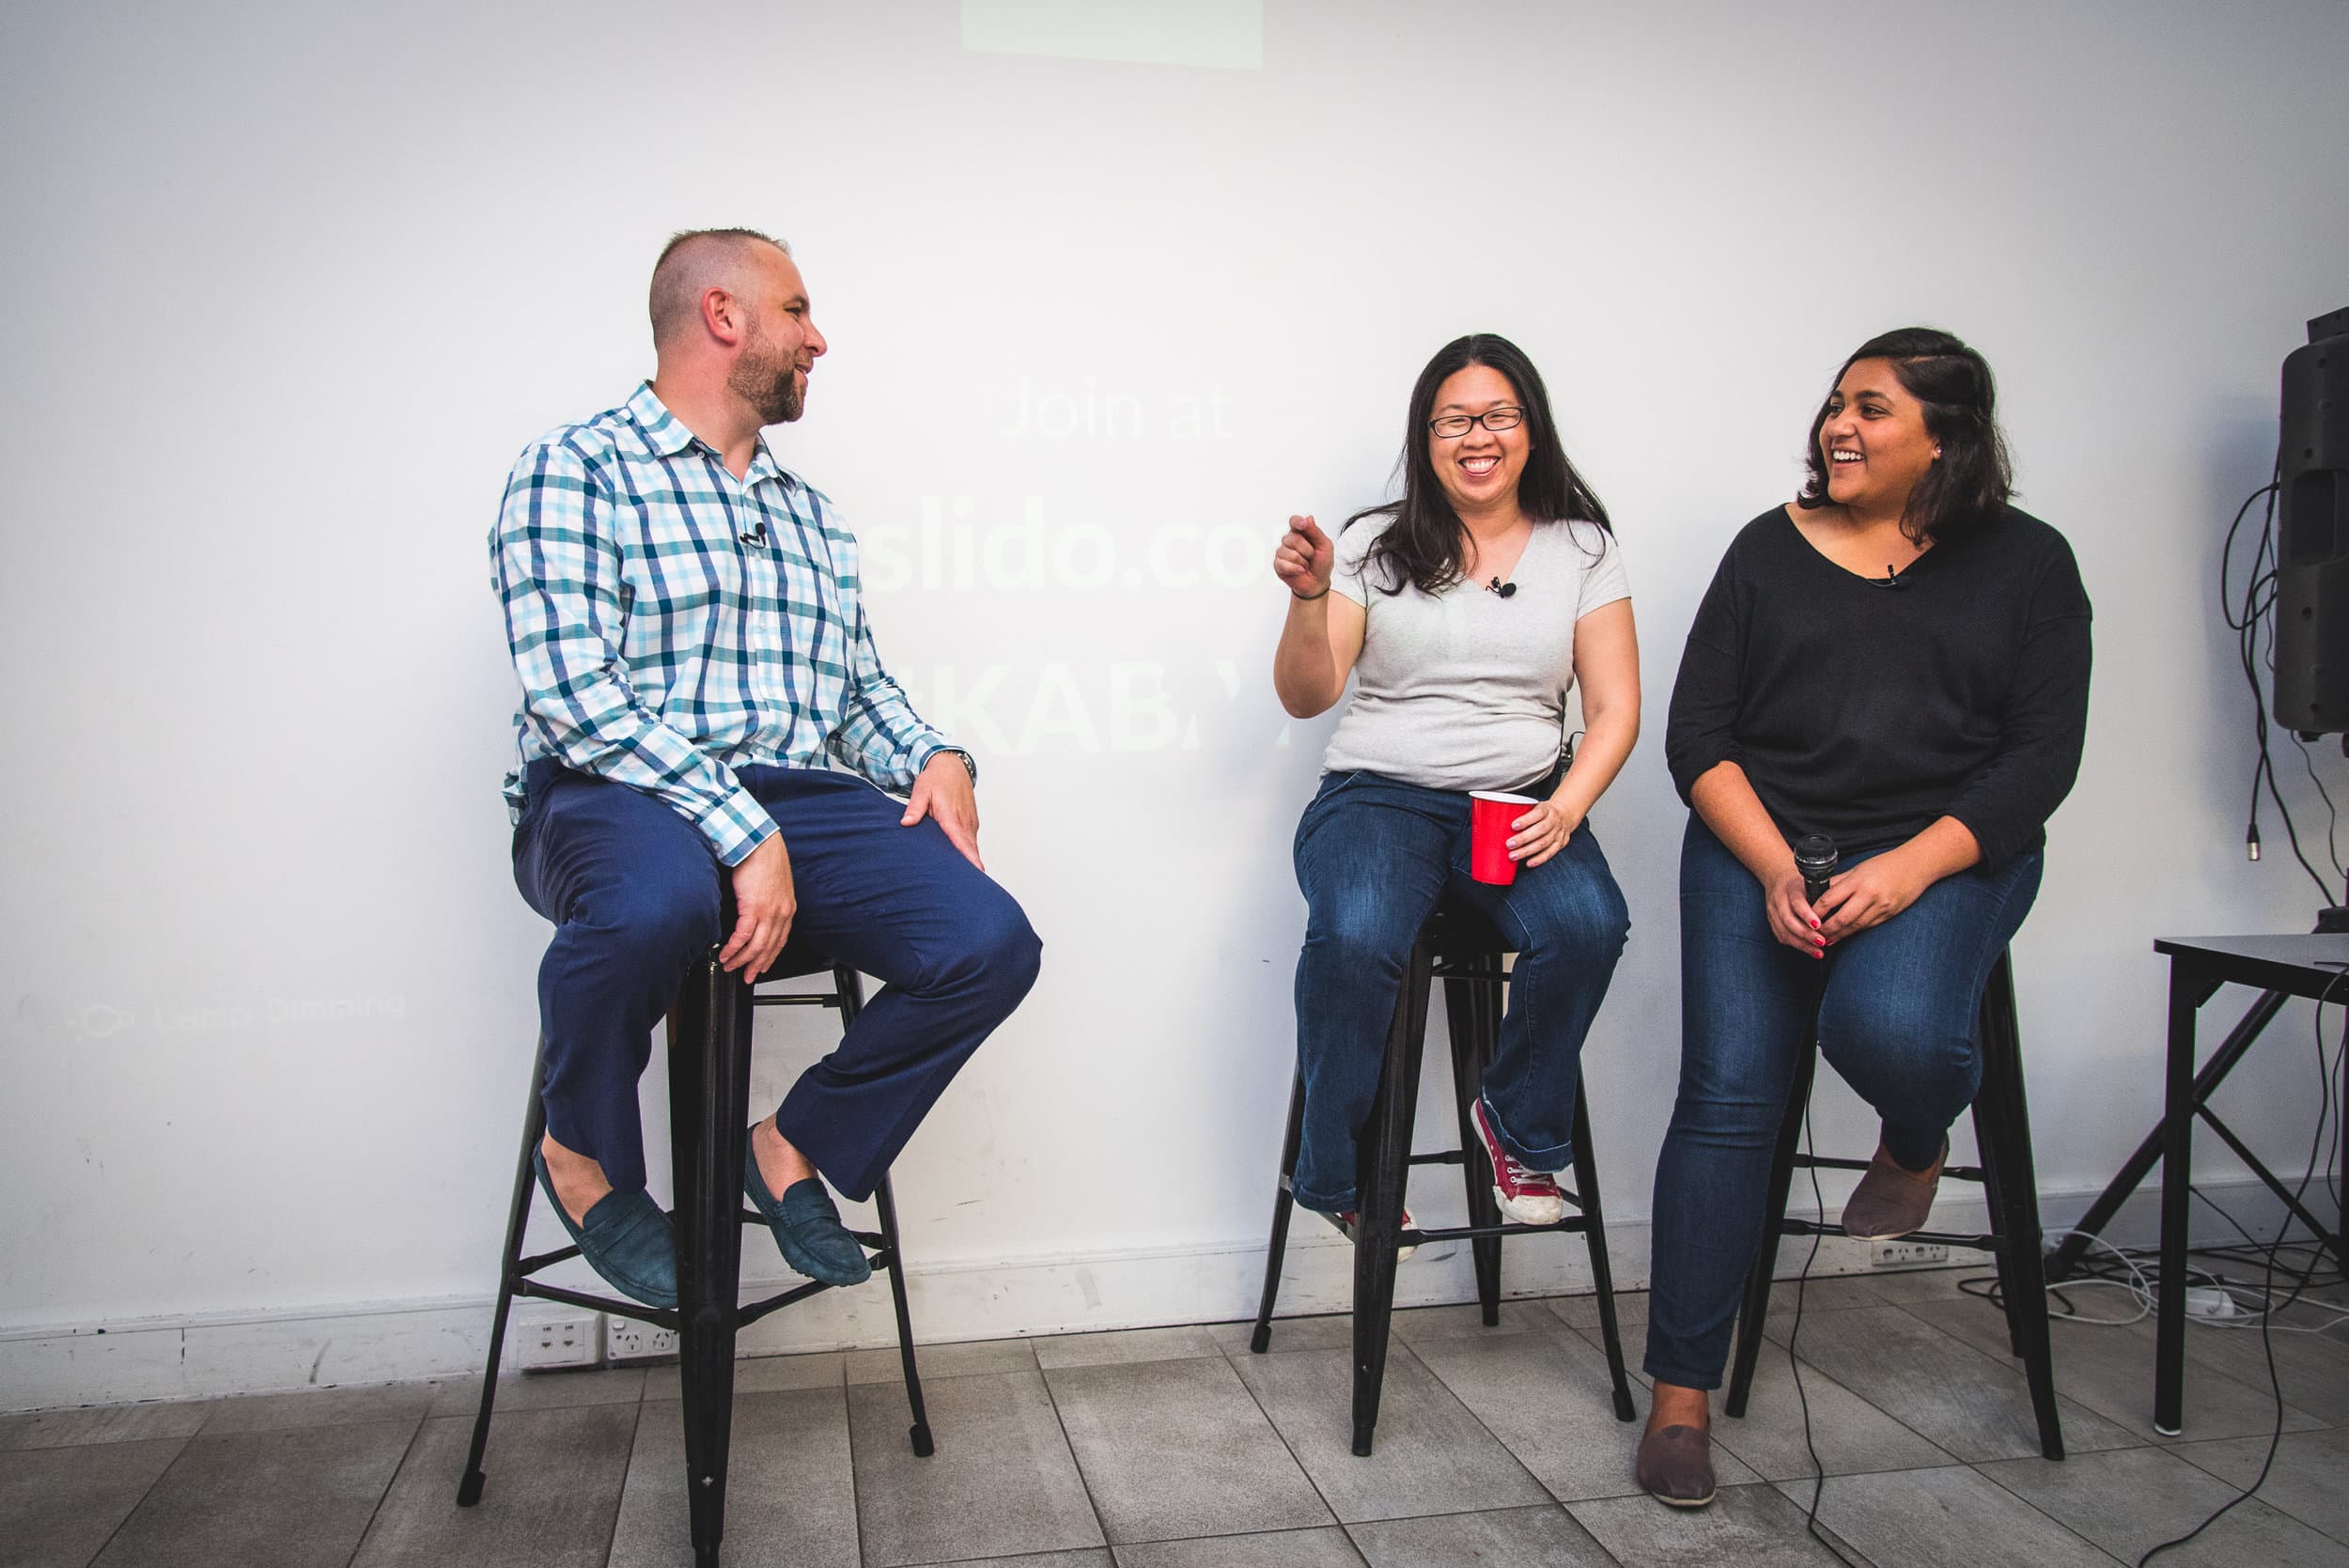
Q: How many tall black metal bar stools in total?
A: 3